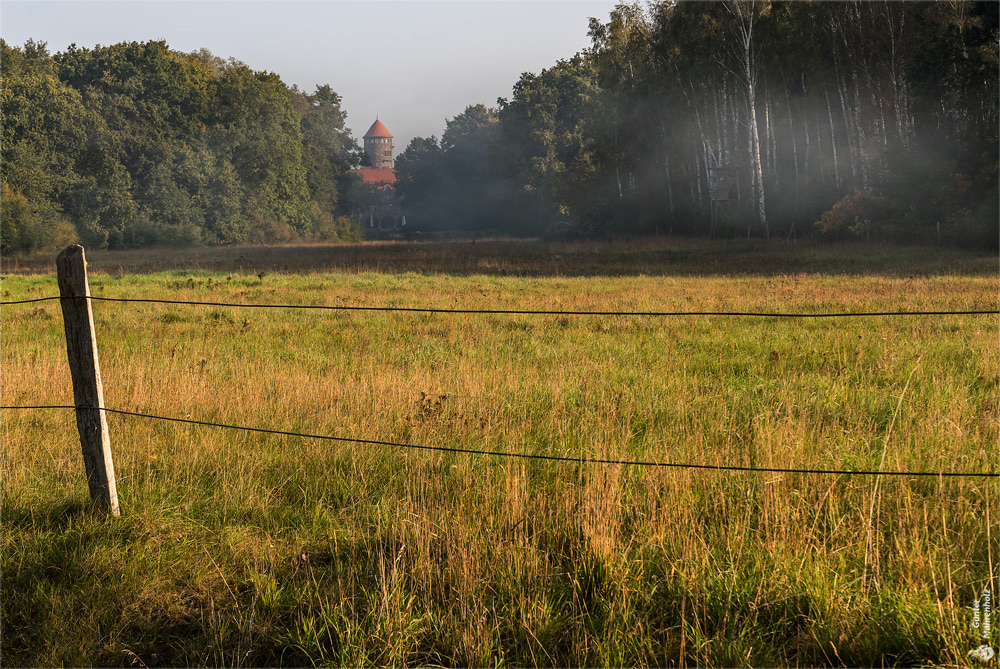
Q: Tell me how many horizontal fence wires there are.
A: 2